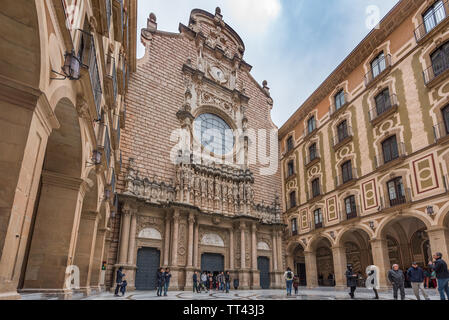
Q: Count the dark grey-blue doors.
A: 3